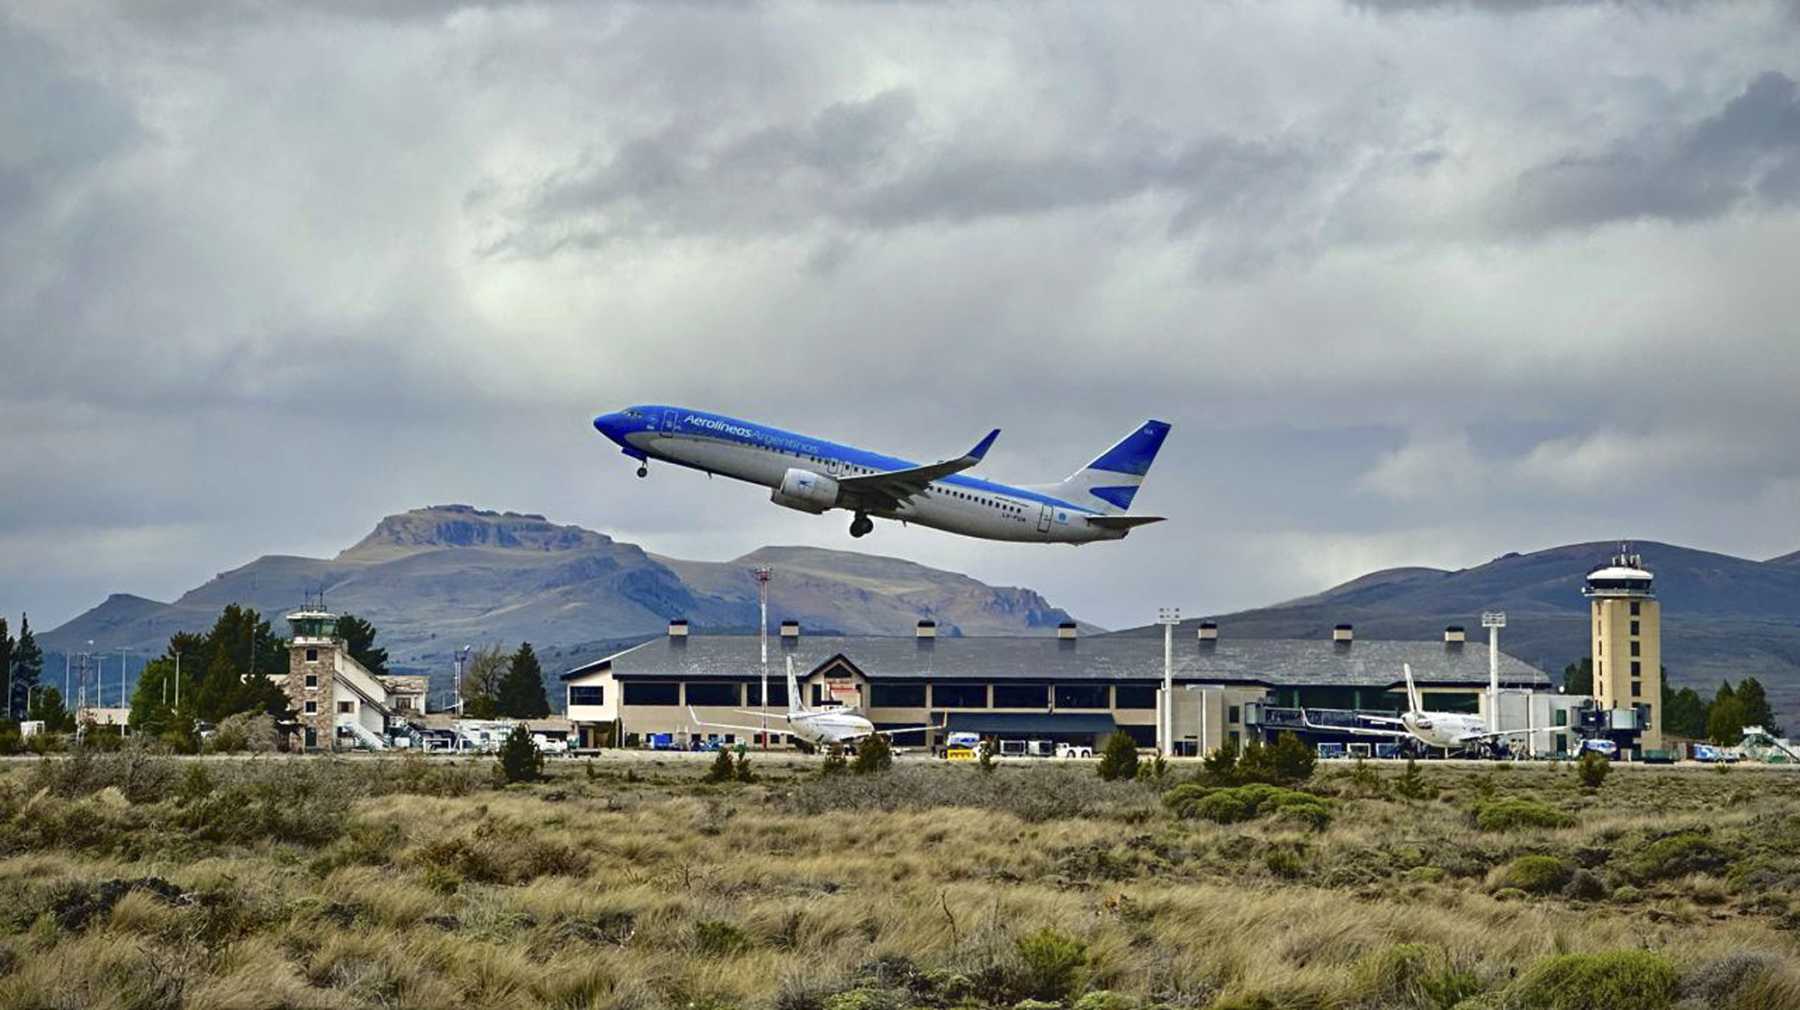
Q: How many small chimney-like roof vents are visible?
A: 7